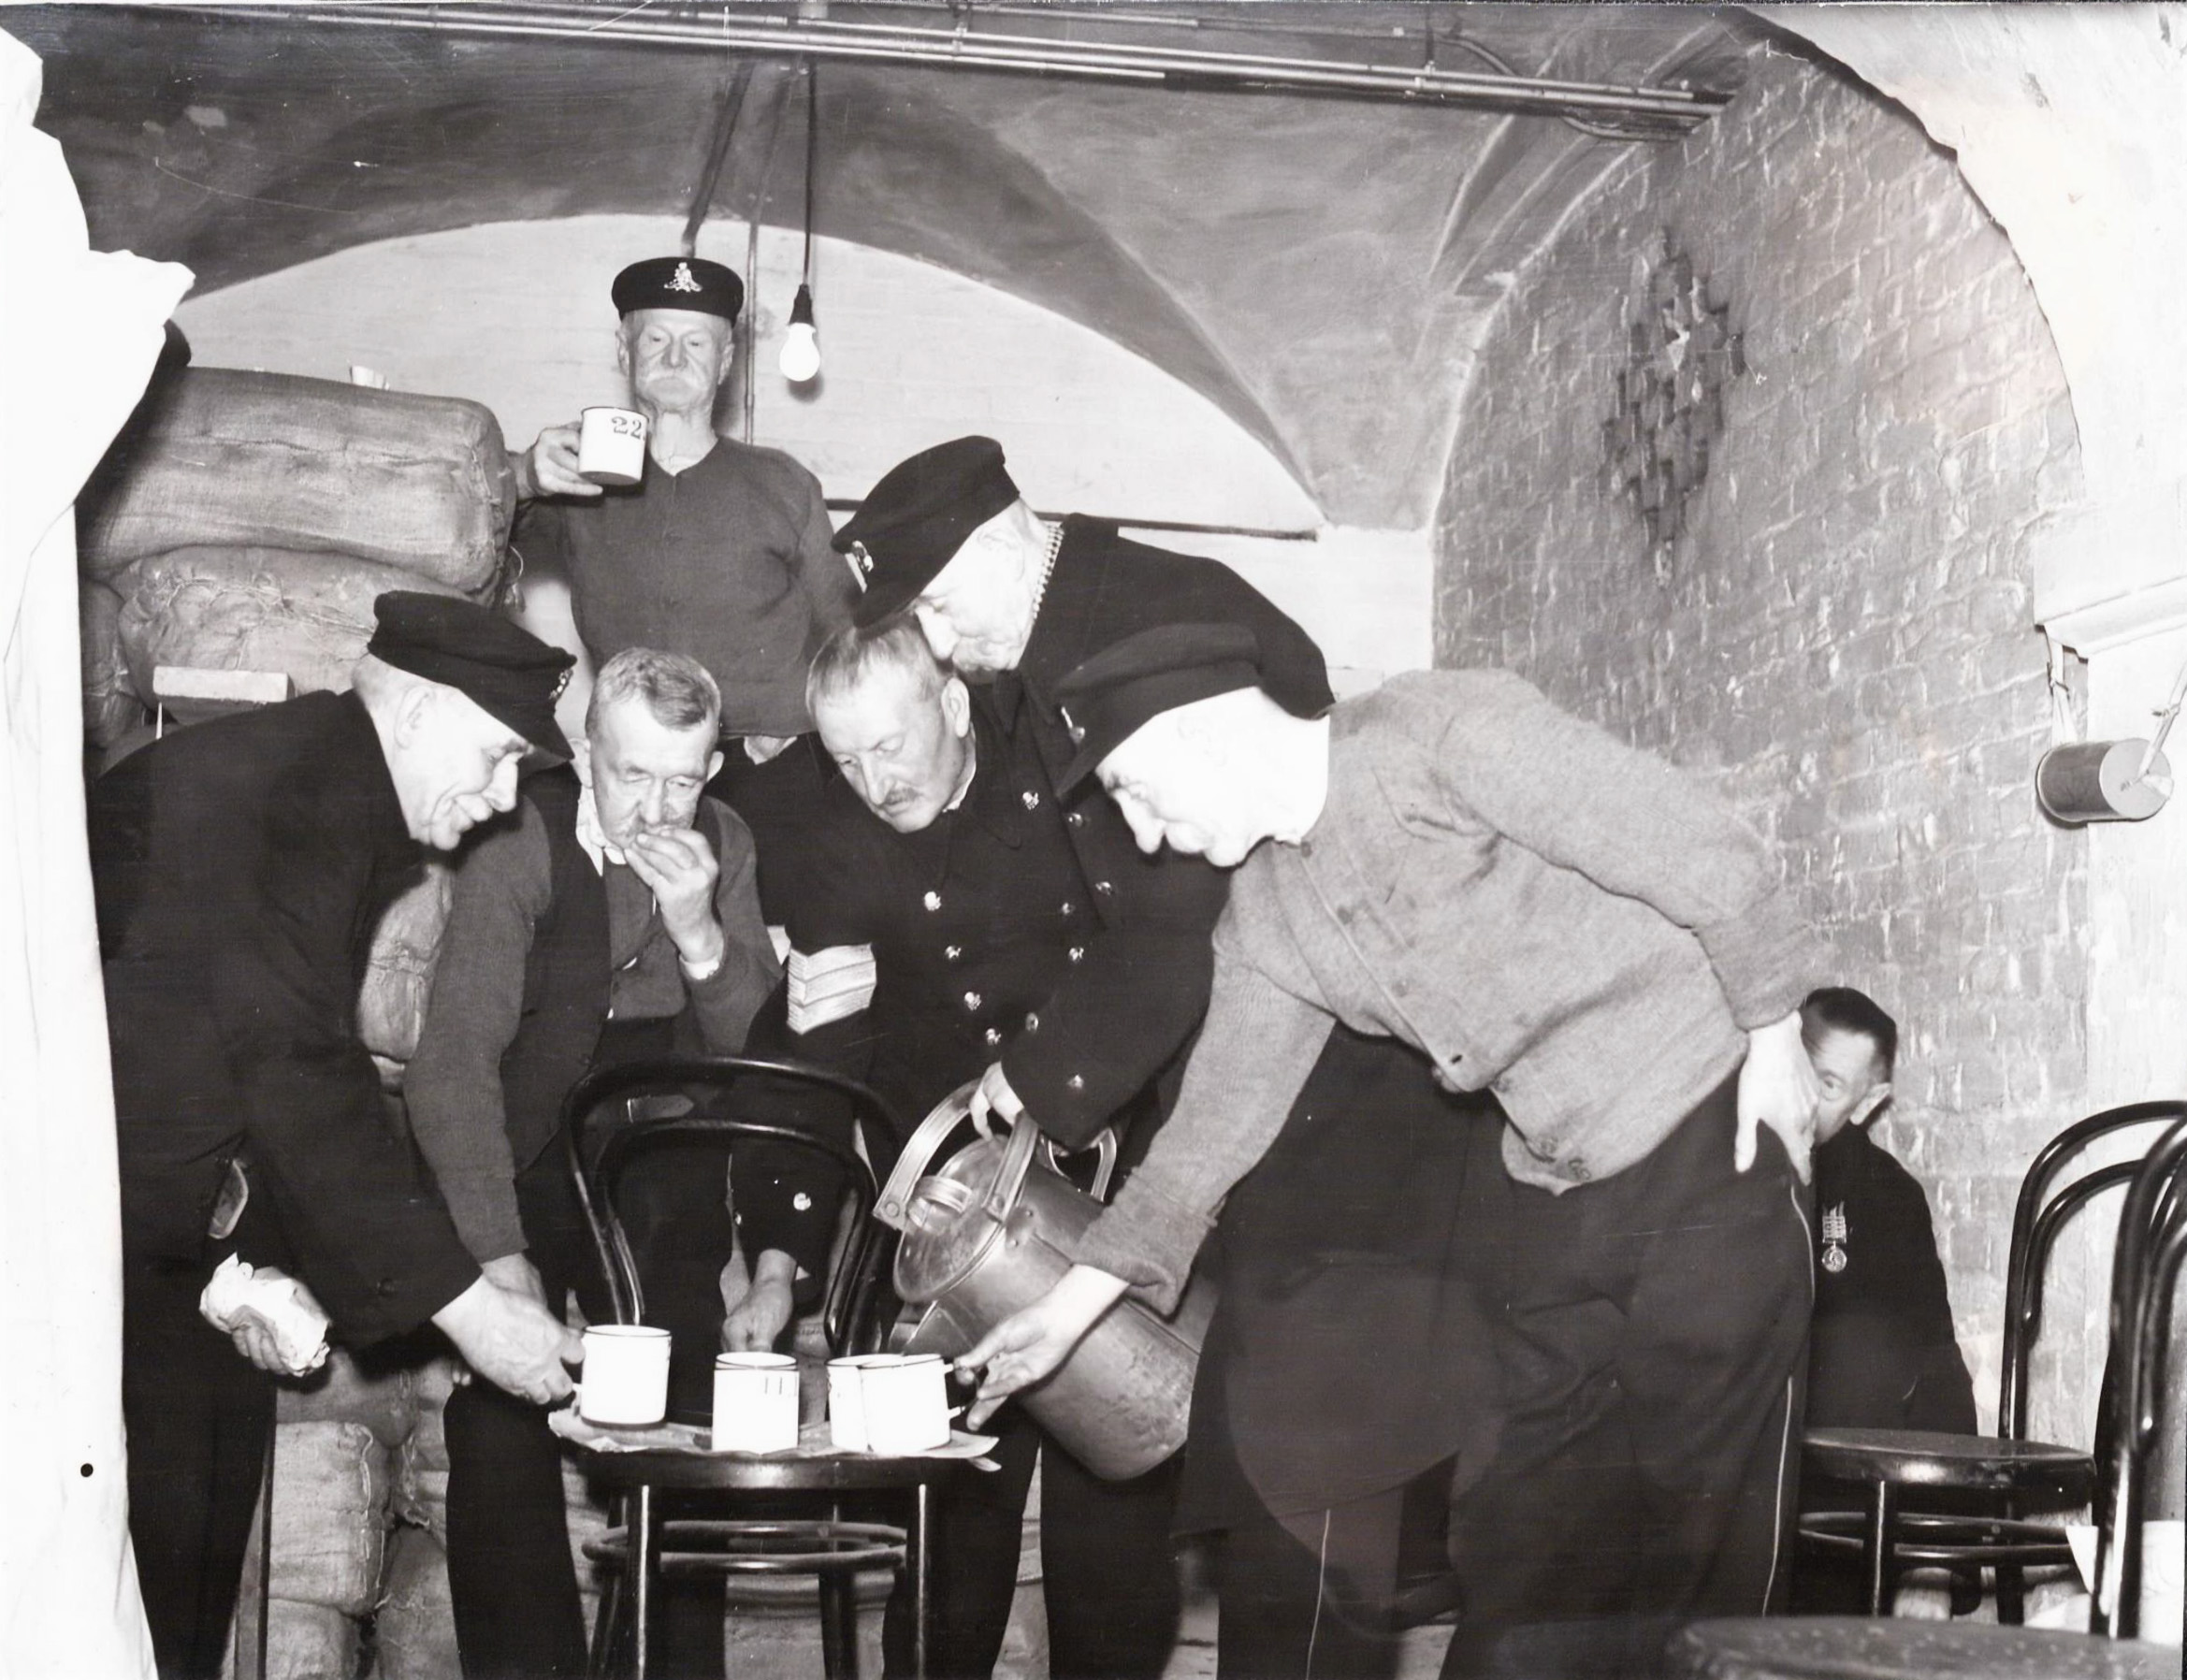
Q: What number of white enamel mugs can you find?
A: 5